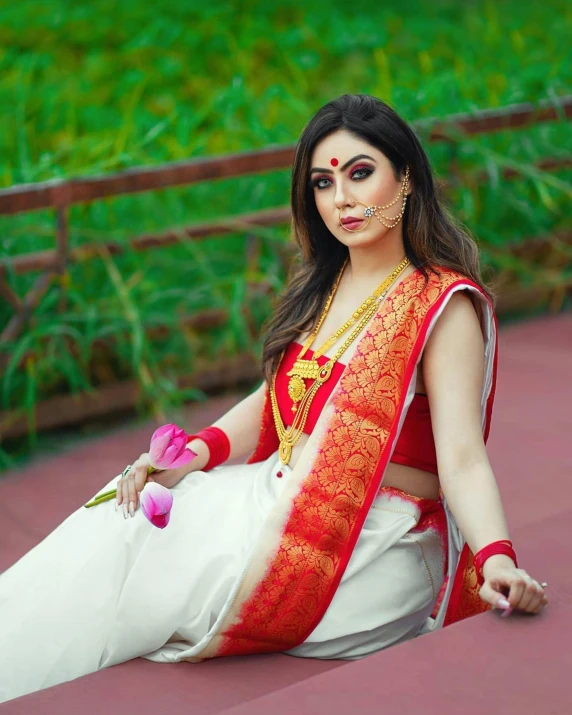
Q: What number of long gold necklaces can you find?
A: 2